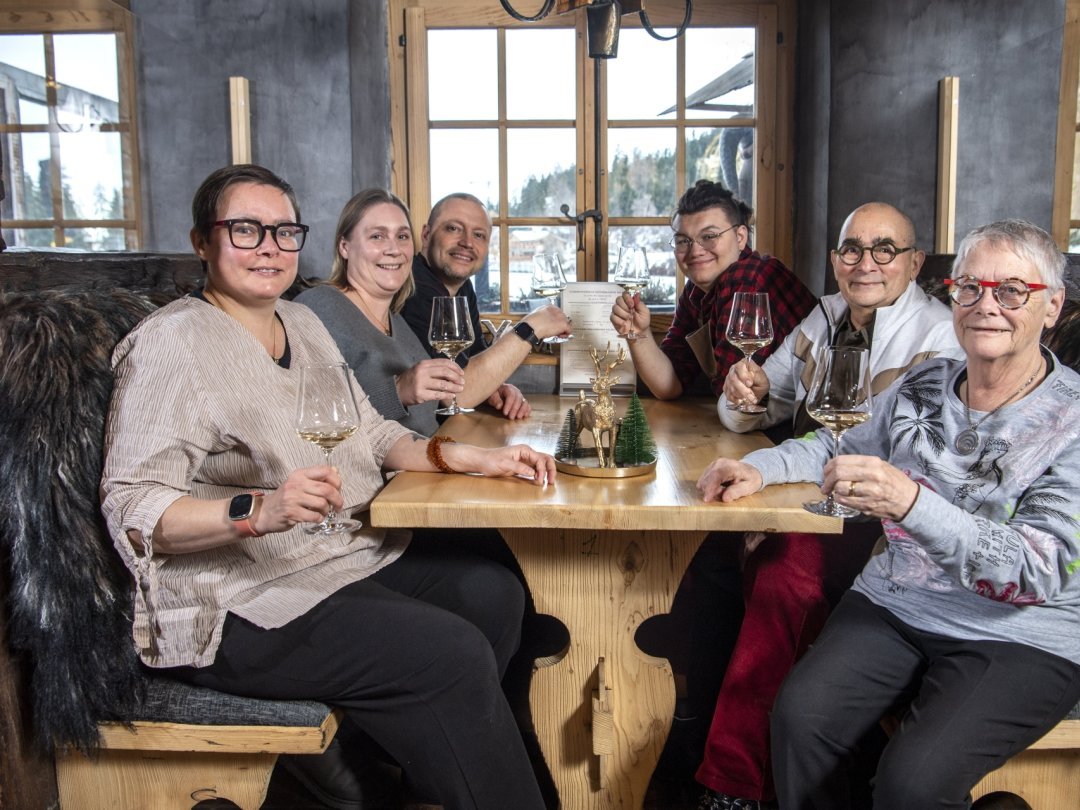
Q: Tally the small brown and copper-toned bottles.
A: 0